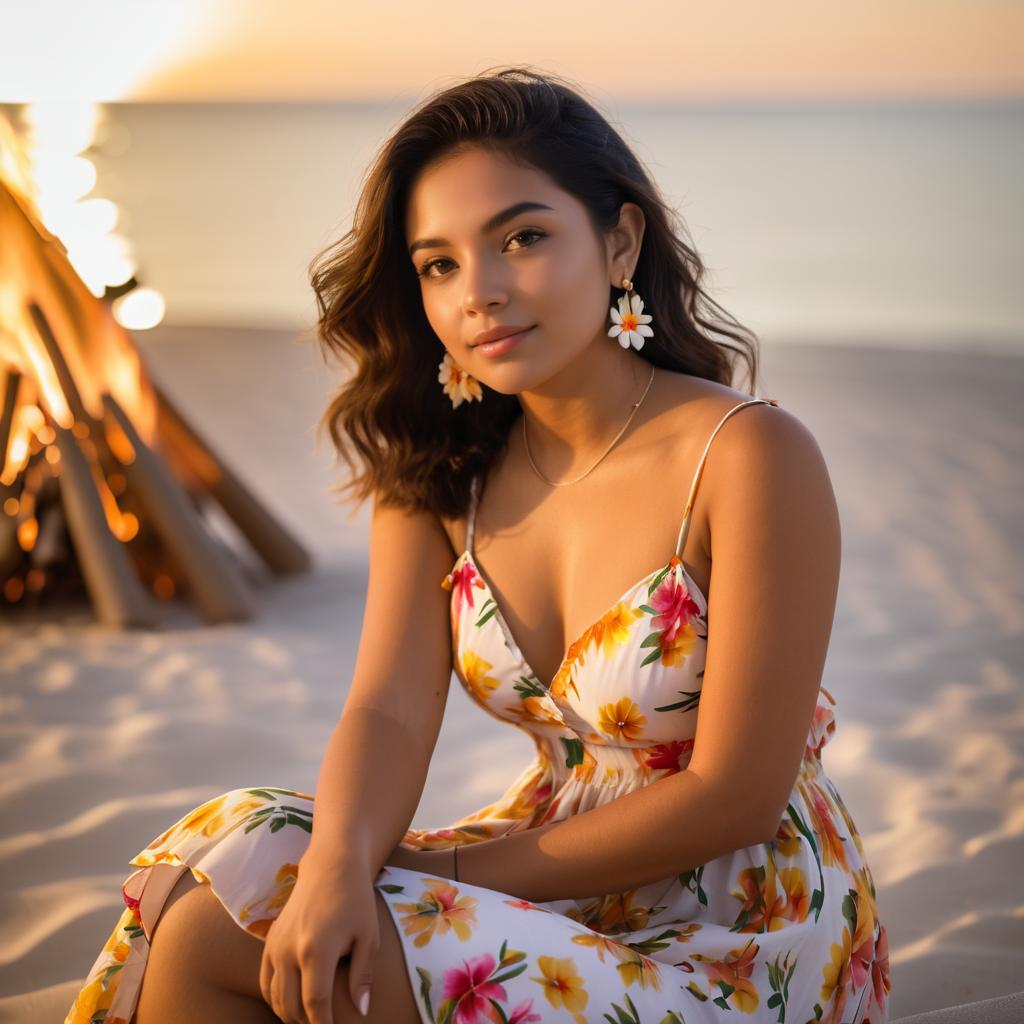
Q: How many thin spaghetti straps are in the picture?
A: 2